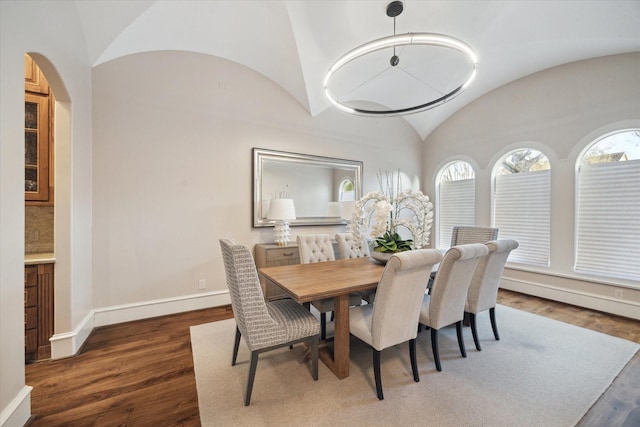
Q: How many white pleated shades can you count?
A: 3